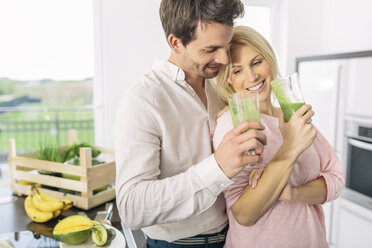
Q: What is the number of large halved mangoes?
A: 1